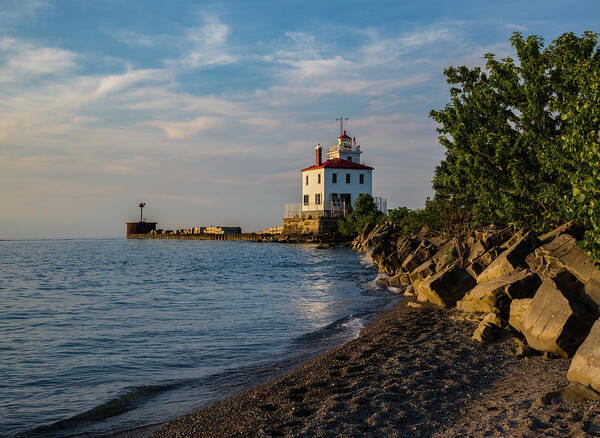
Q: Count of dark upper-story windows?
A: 5